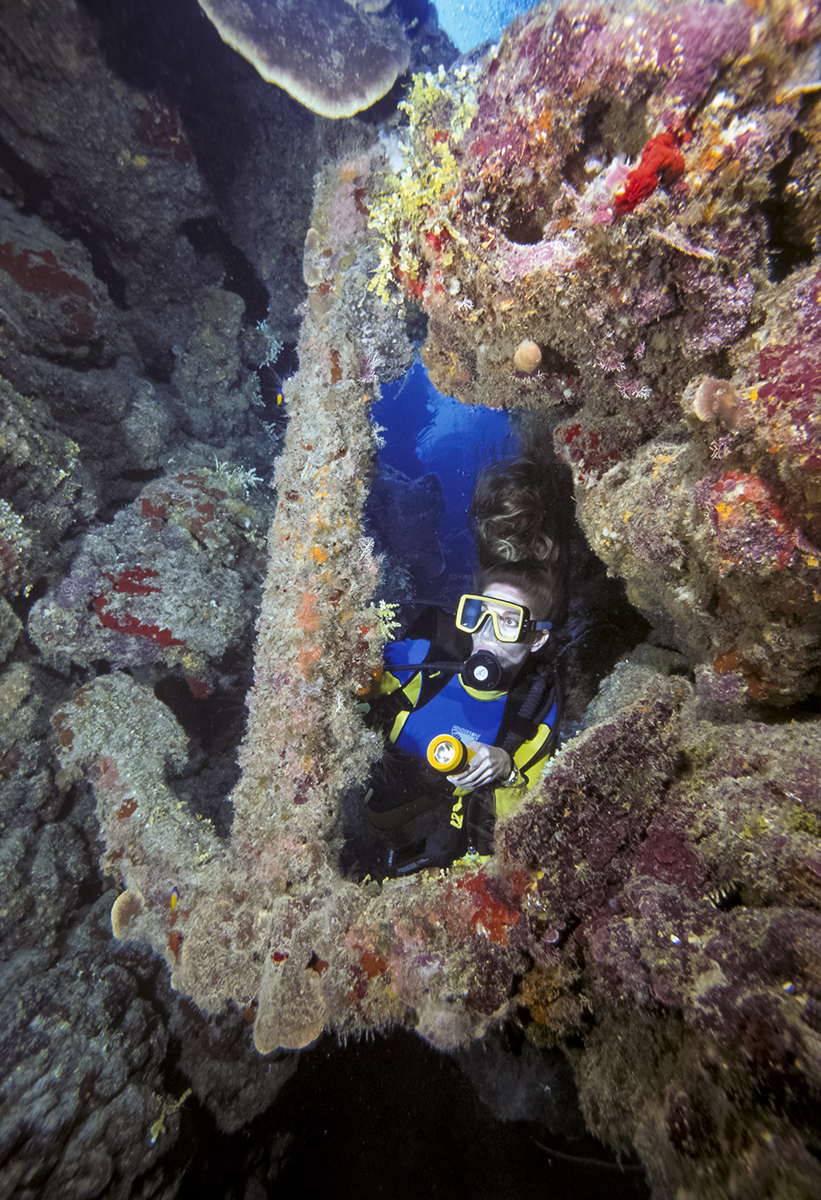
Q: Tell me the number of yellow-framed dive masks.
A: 1